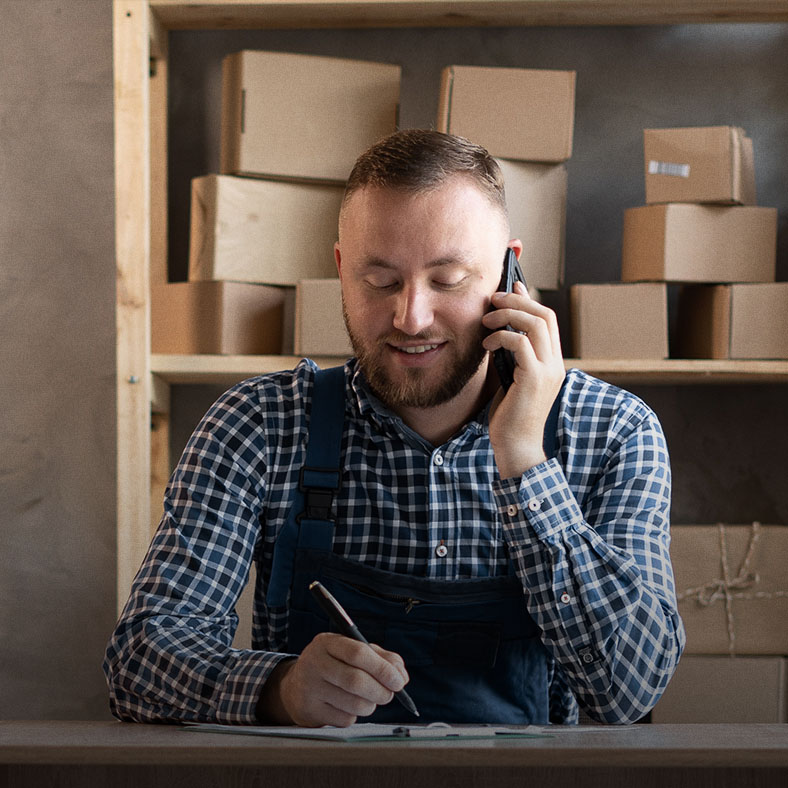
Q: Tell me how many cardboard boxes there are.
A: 12